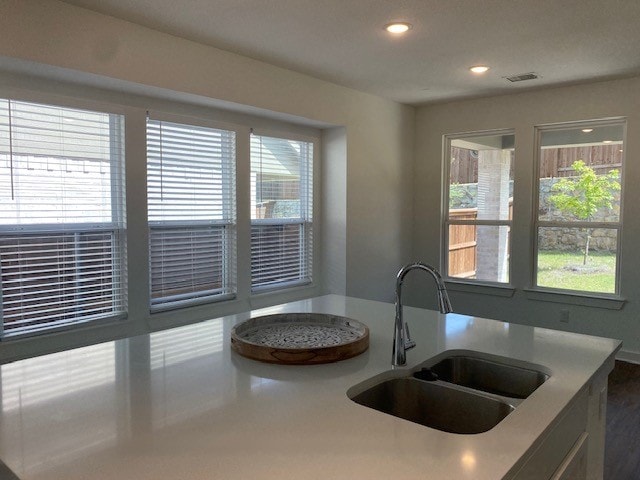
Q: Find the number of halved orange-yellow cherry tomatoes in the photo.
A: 0